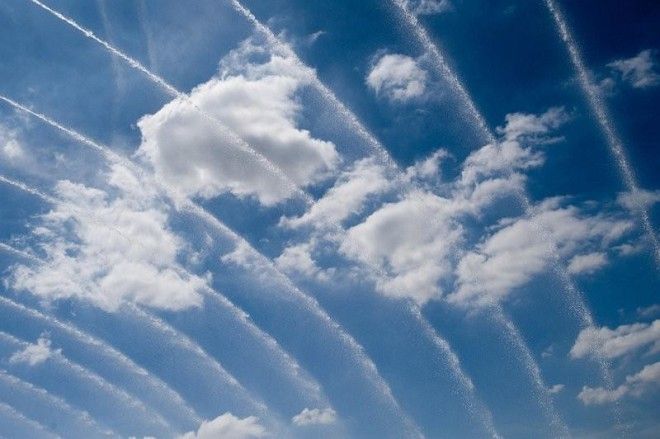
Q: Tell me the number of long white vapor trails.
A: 11